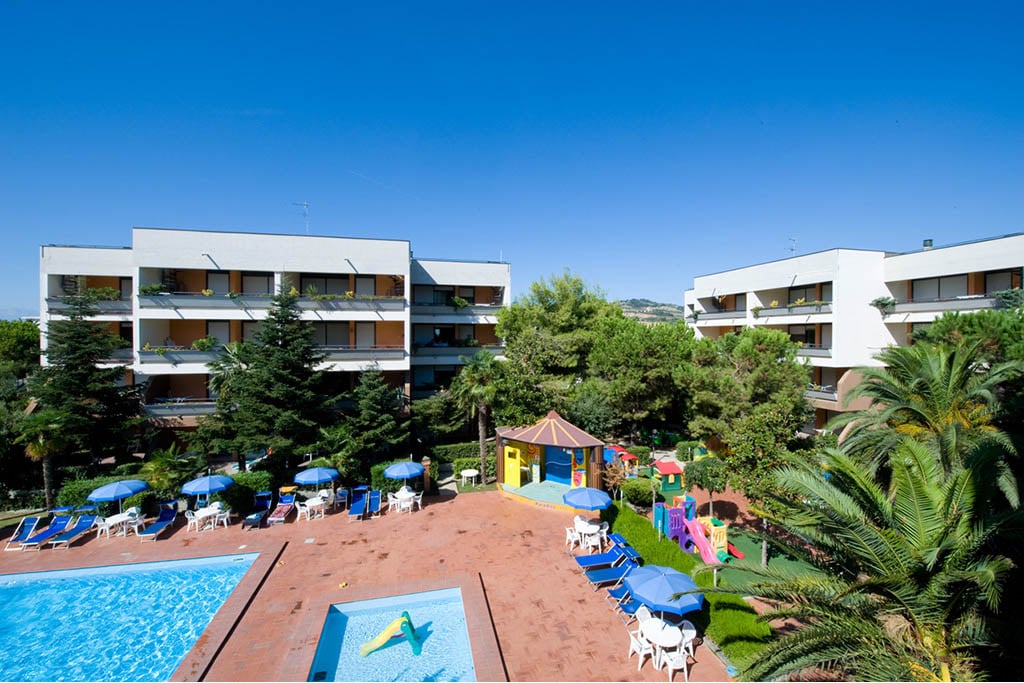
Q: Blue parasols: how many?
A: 6